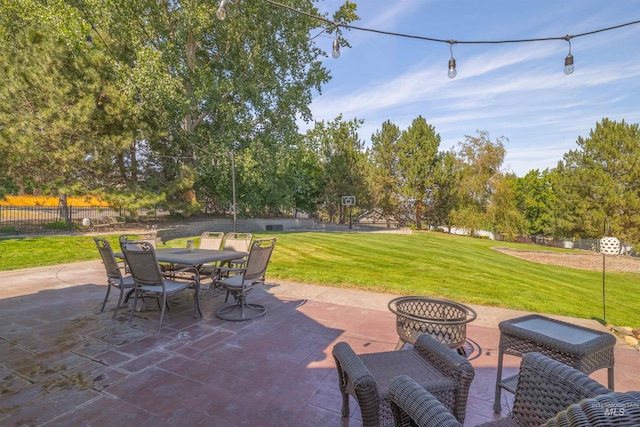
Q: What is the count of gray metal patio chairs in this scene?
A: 6